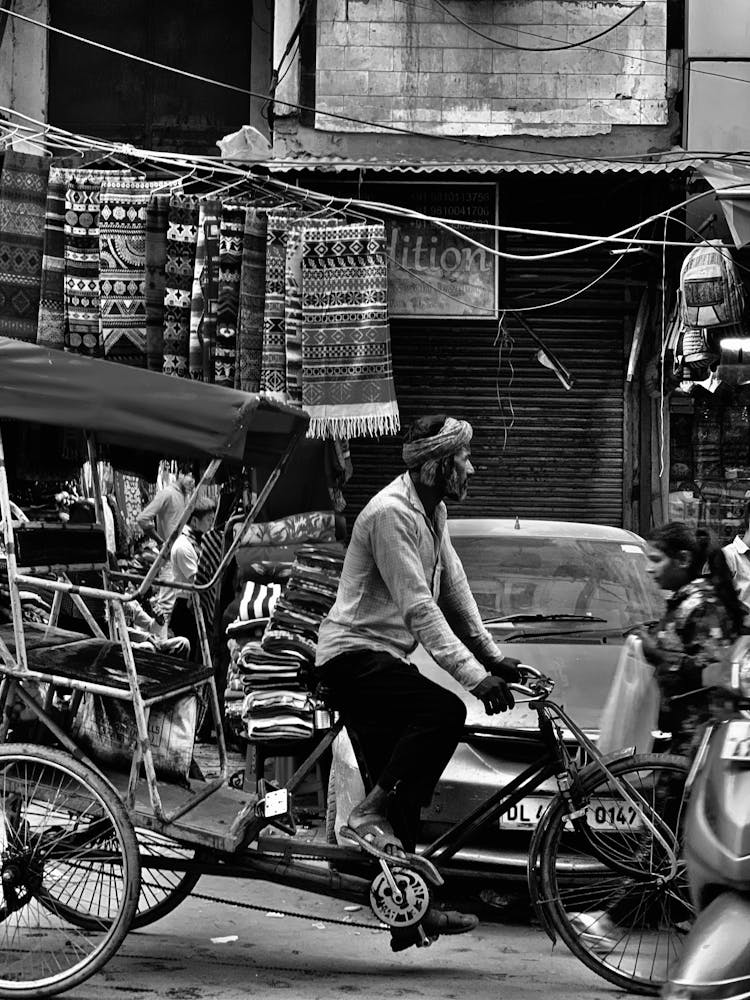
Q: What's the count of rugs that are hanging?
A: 12